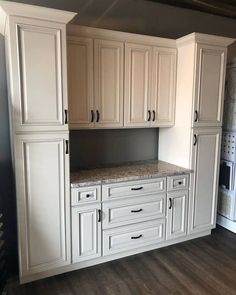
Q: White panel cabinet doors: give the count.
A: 10